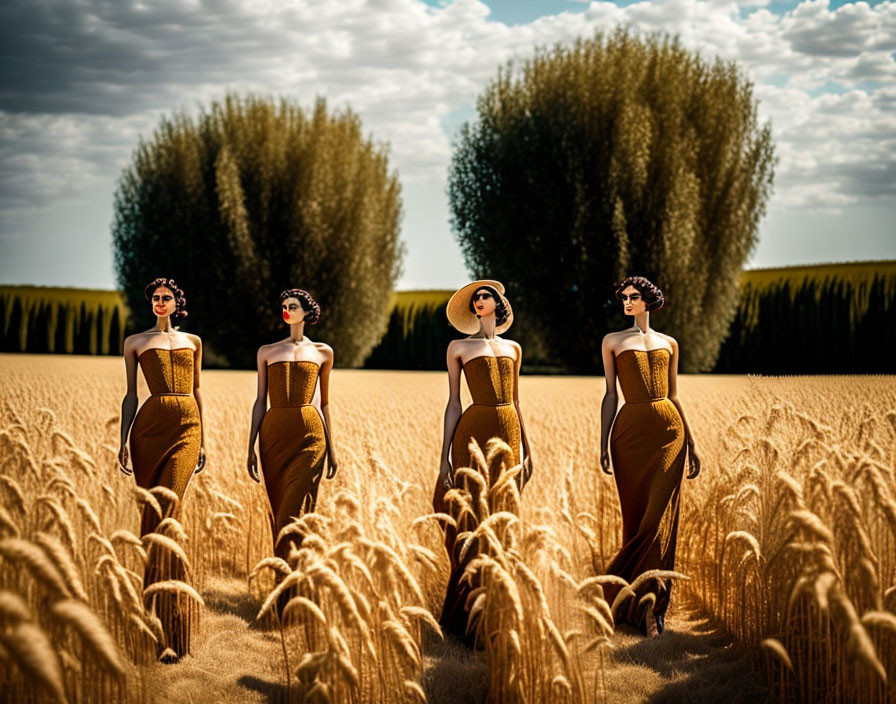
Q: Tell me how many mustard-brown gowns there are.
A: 4